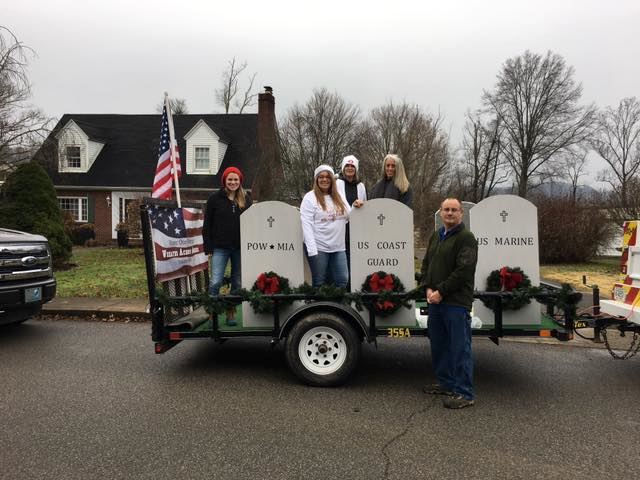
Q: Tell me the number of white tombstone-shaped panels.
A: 4